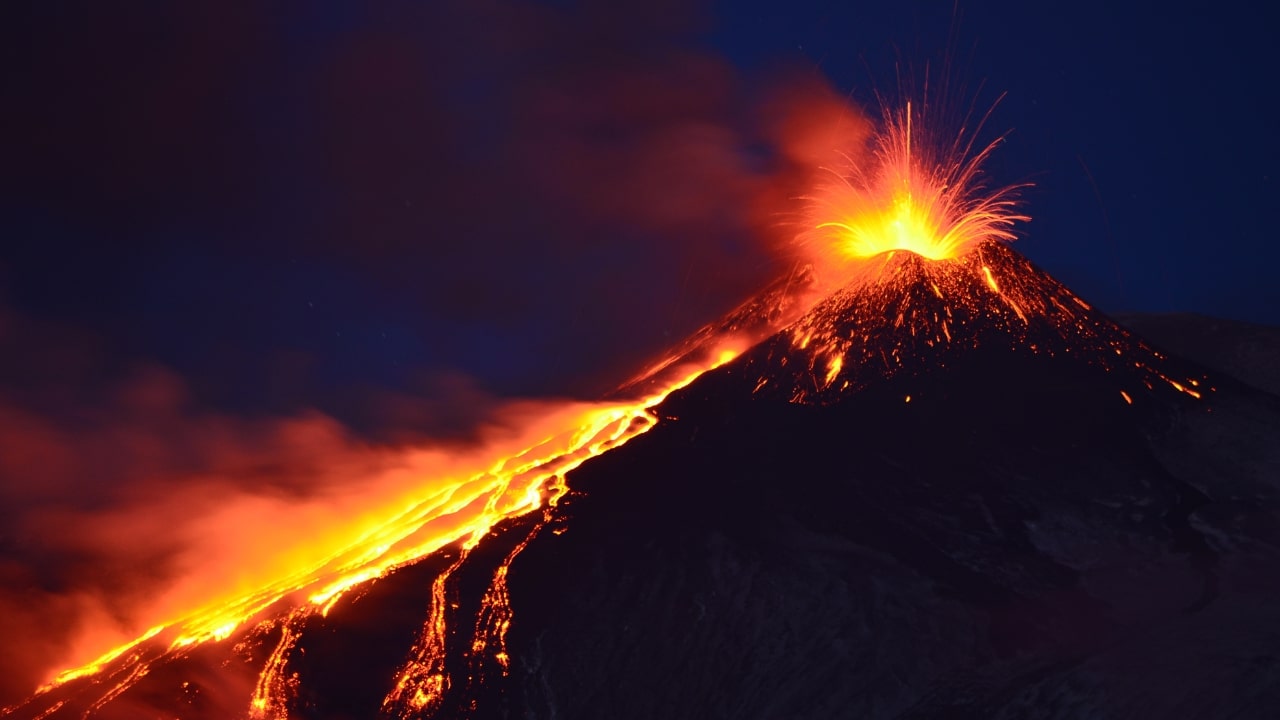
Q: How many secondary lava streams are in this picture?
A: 3